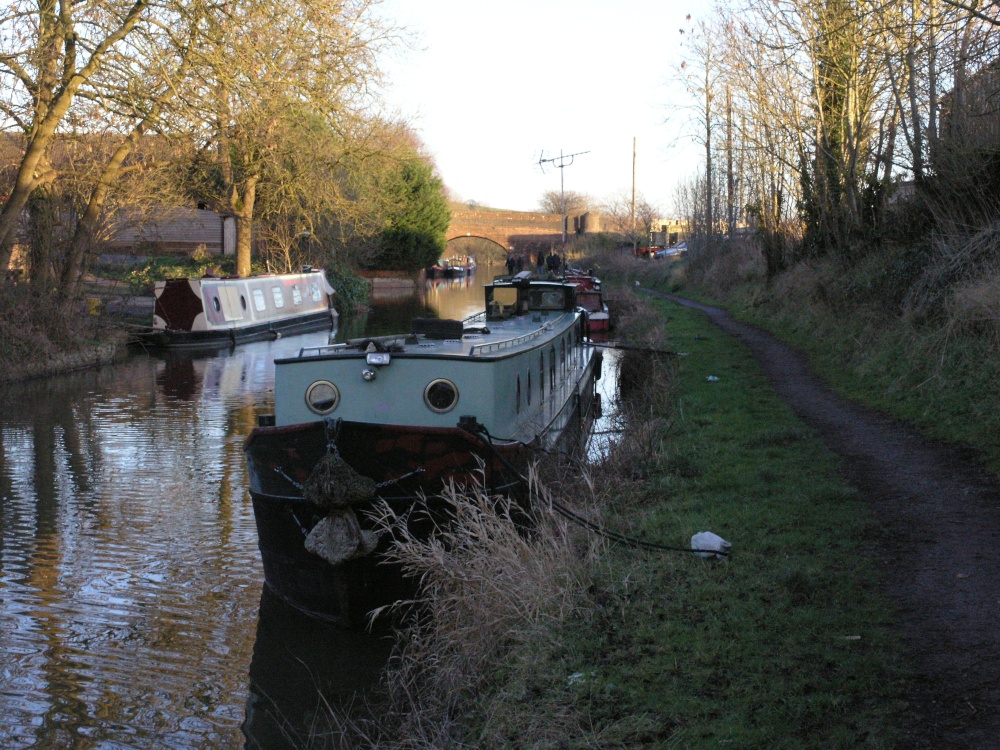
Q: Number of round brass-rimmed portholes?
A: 2